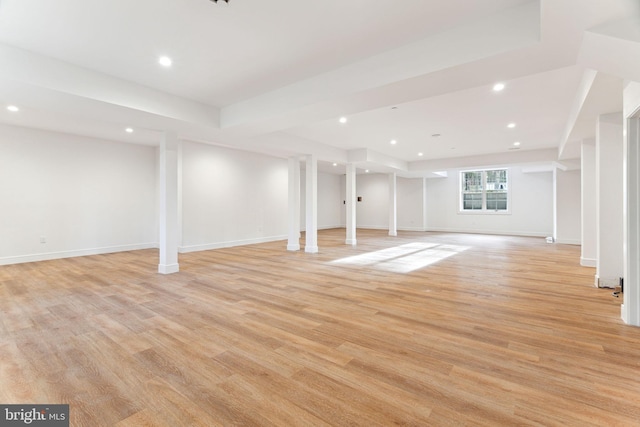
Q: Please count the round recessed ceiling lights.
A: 11